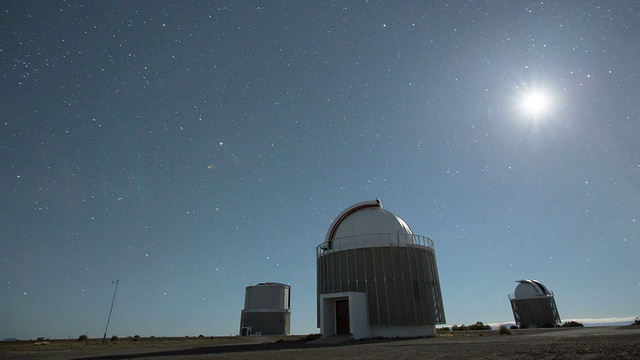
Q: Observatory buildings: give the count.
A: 3